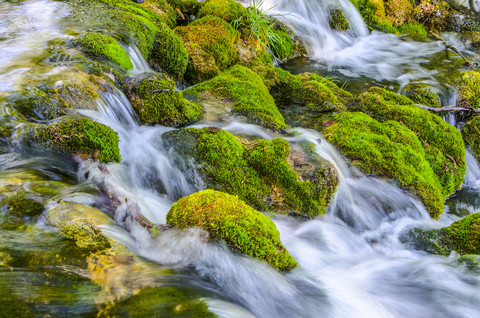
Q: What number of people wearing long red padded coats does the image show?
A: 0